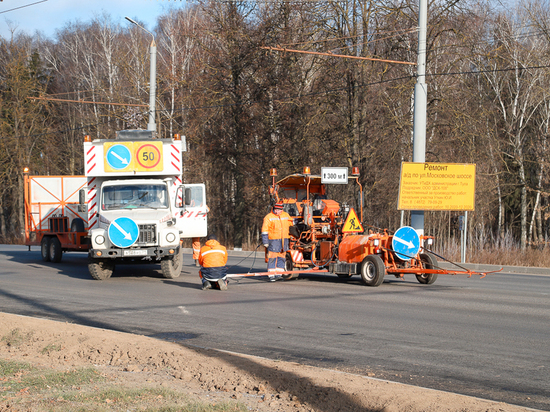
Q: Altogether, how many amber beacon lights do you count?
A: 6